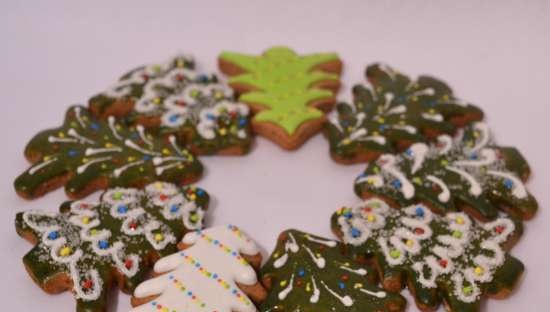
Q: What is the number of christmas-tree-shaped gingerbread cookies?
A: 9